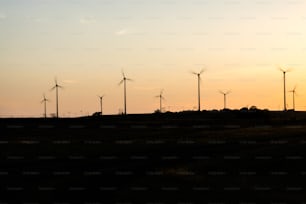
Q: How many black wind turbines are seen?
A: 9